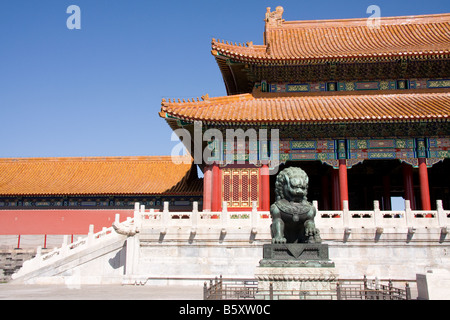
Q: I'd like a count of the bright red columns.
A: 4